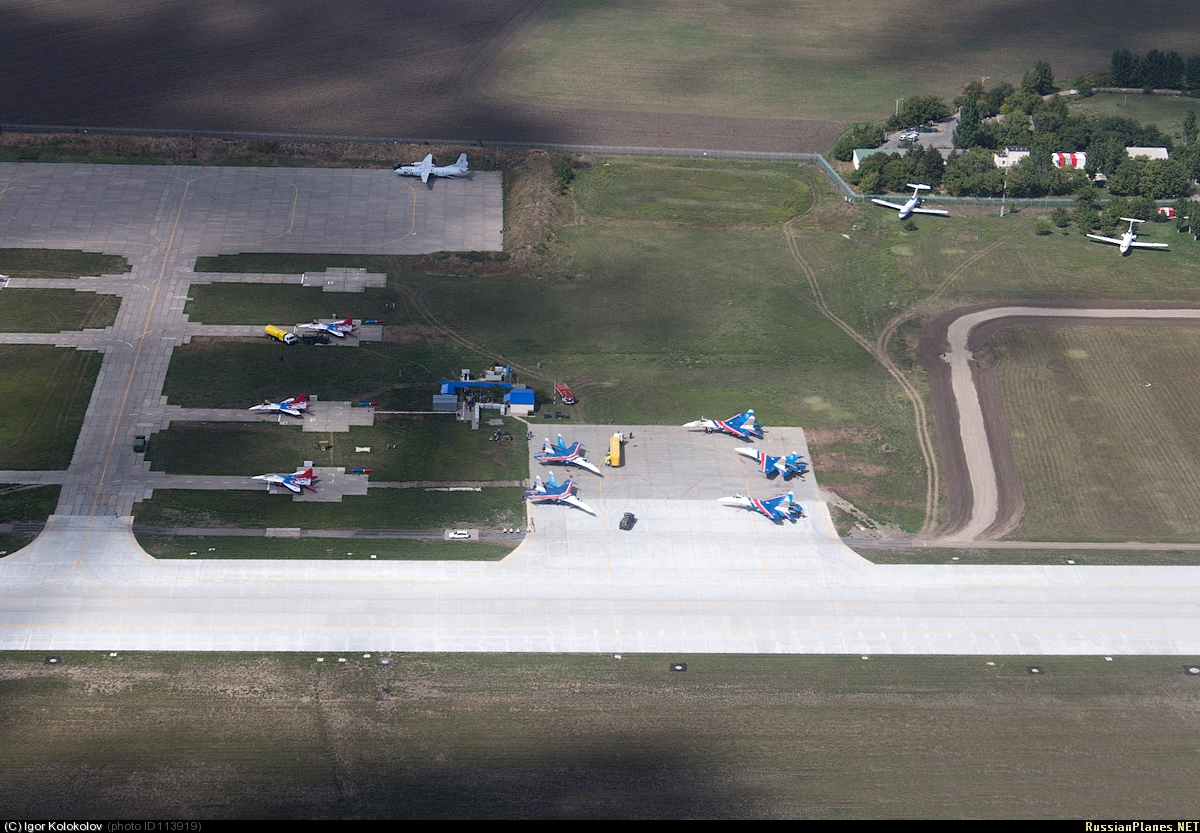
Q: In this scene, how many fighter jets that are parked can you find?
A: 8